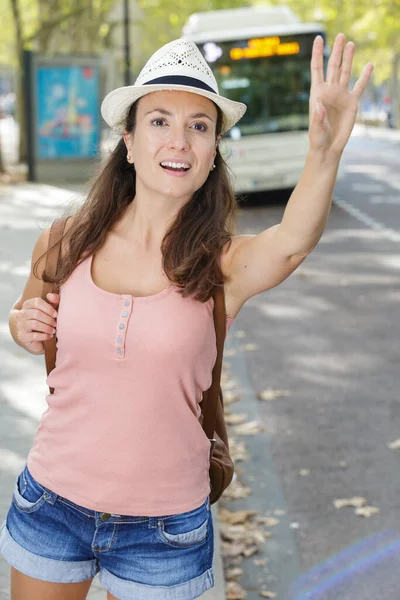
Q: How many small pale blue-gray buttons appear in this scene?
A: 5